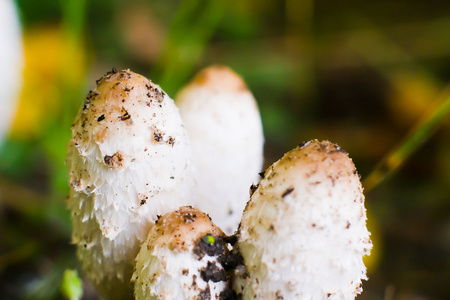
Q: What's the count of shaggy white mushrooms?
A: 4